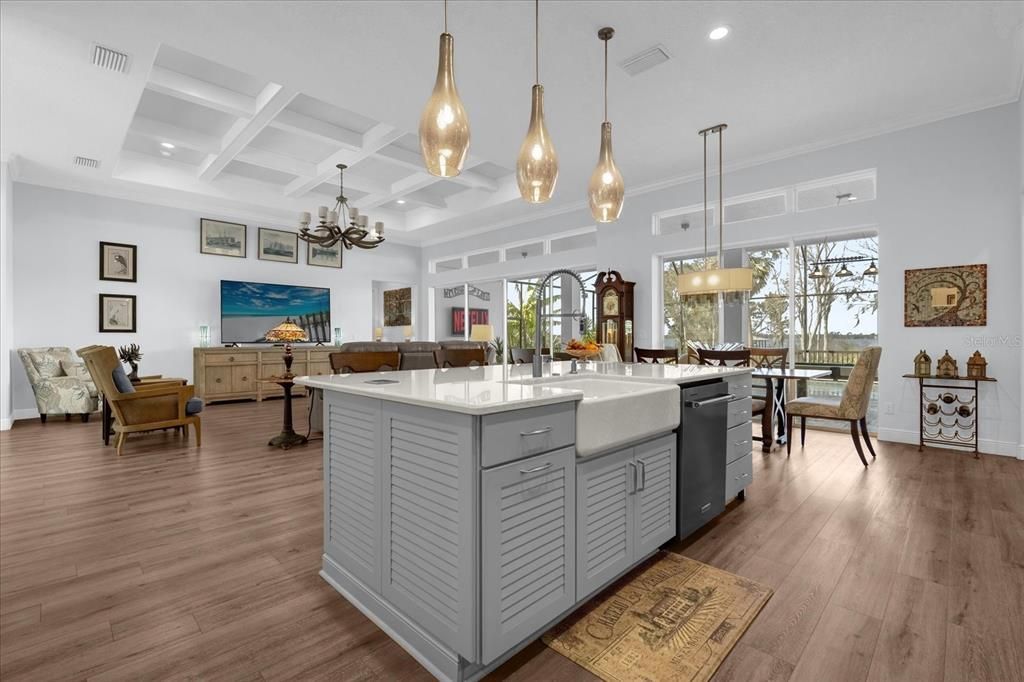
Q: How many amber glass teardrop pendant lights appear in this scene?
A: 3